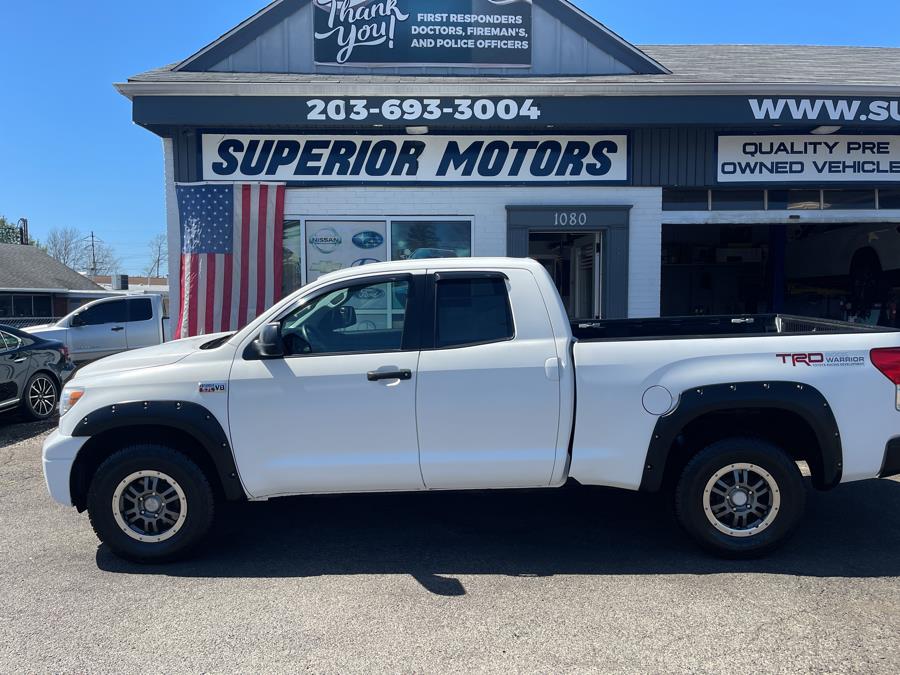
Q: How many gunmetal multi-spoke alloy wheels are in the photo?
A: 2